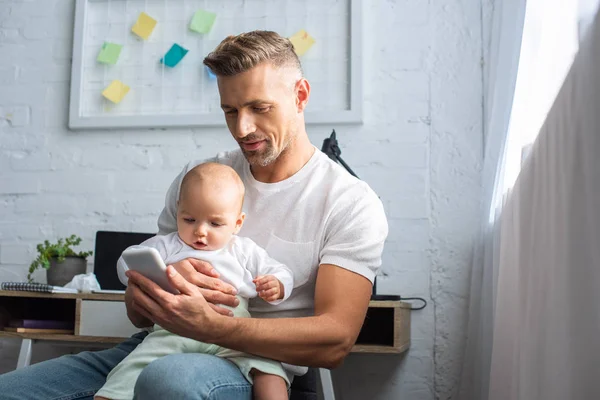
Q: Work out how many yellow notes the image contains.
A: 3